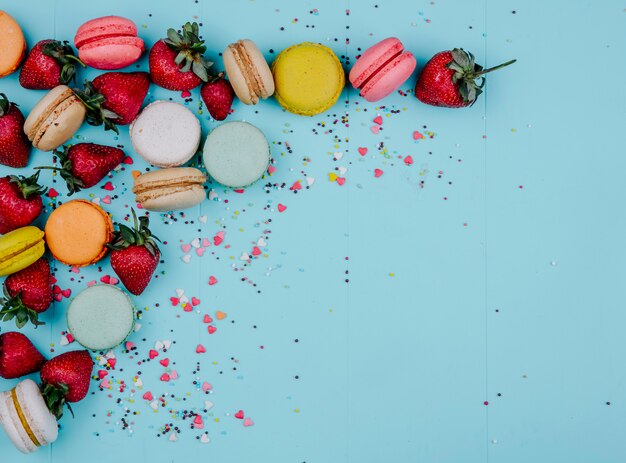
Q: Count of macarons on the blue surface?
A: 13